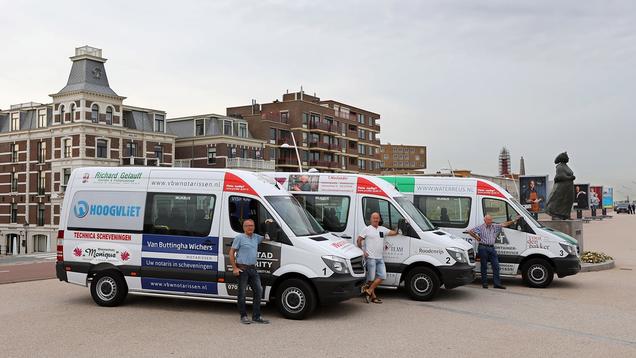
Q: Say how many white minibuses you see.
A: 3